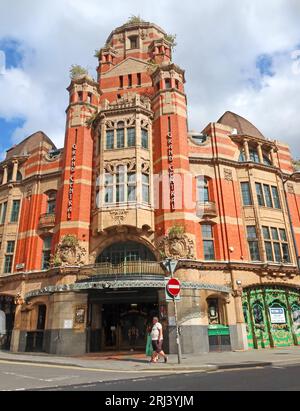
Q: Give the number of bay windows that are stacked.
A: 2